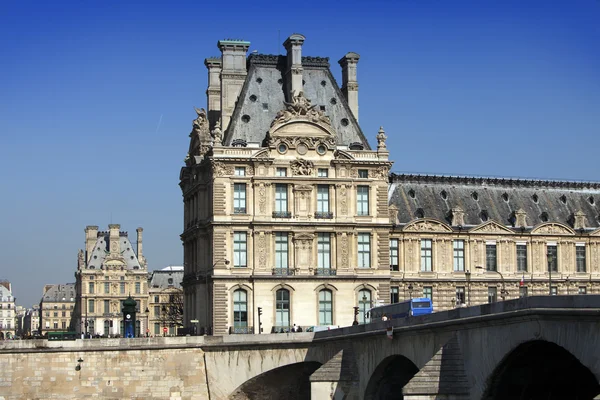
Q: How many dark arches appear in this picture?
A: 3